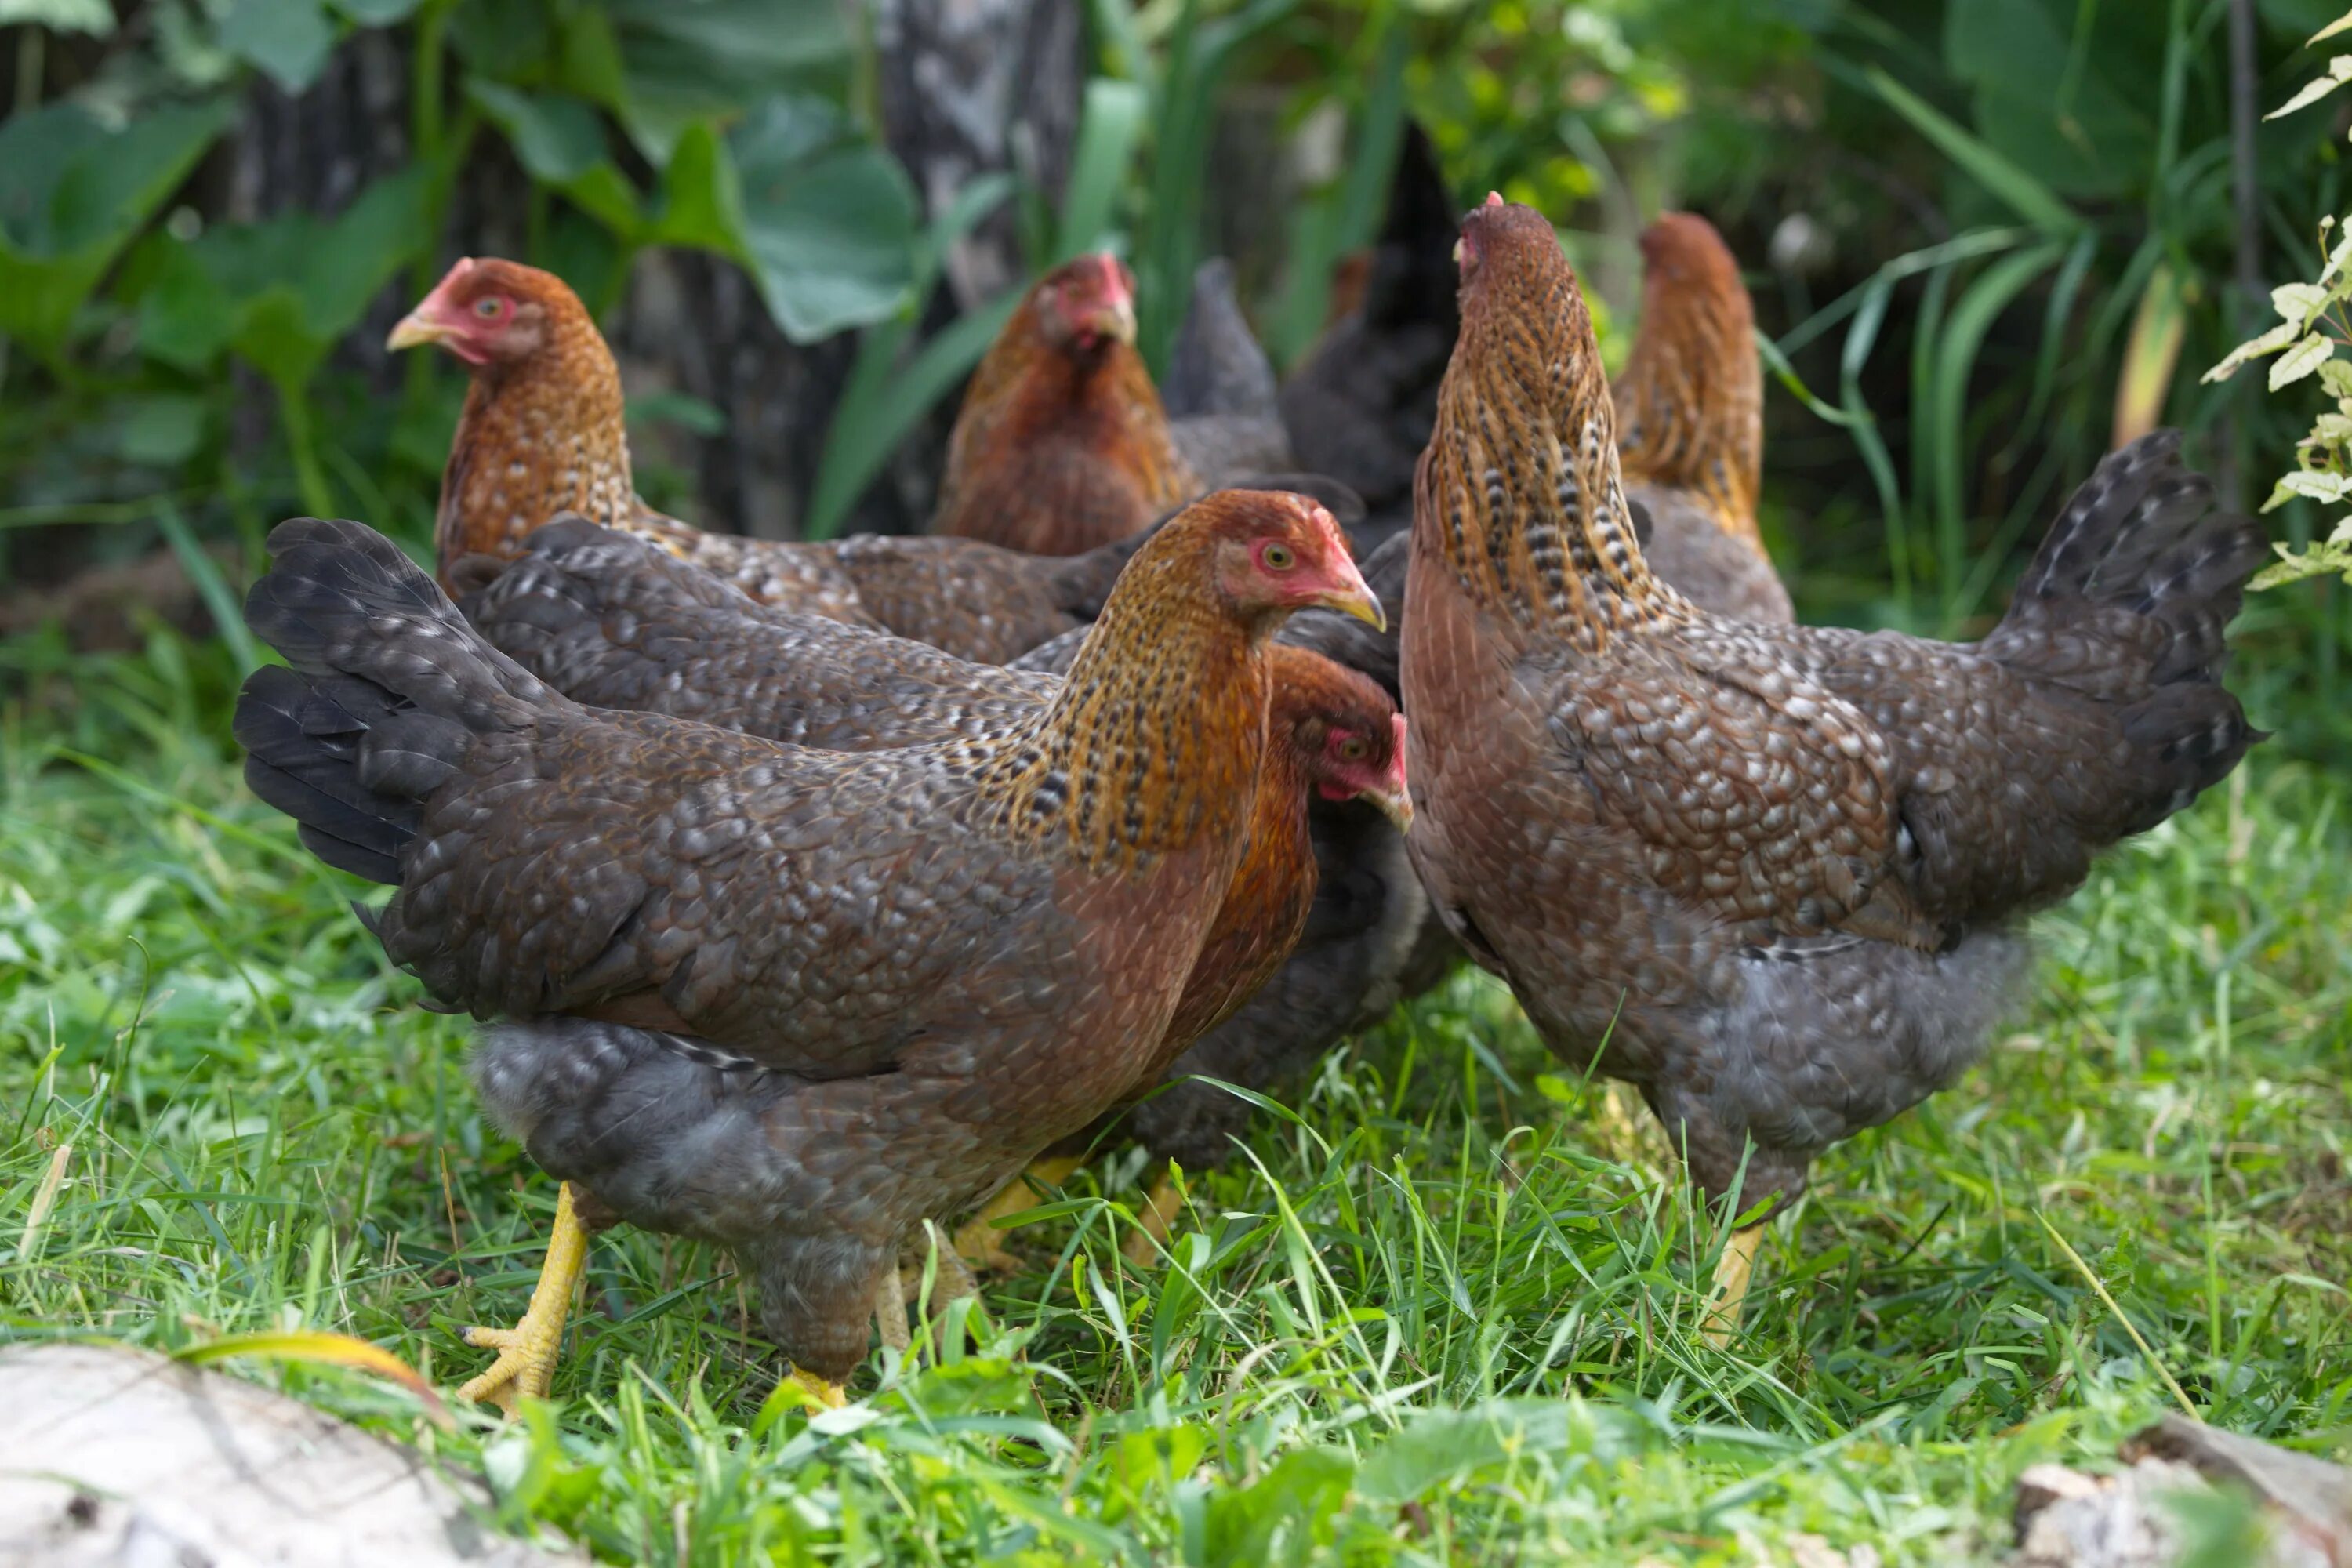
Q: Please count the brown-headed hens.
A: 6